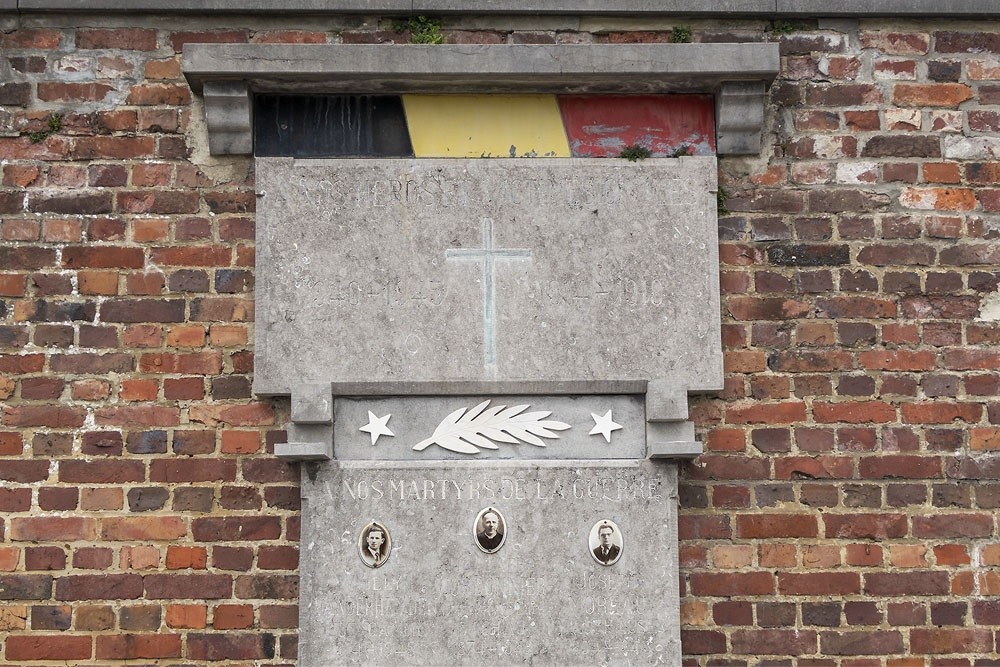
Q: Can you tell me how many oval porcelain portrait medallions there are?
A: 3